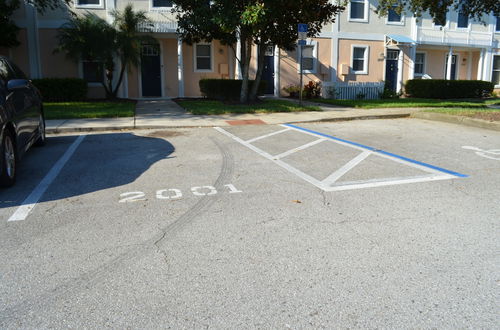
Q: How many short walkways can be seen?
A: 2